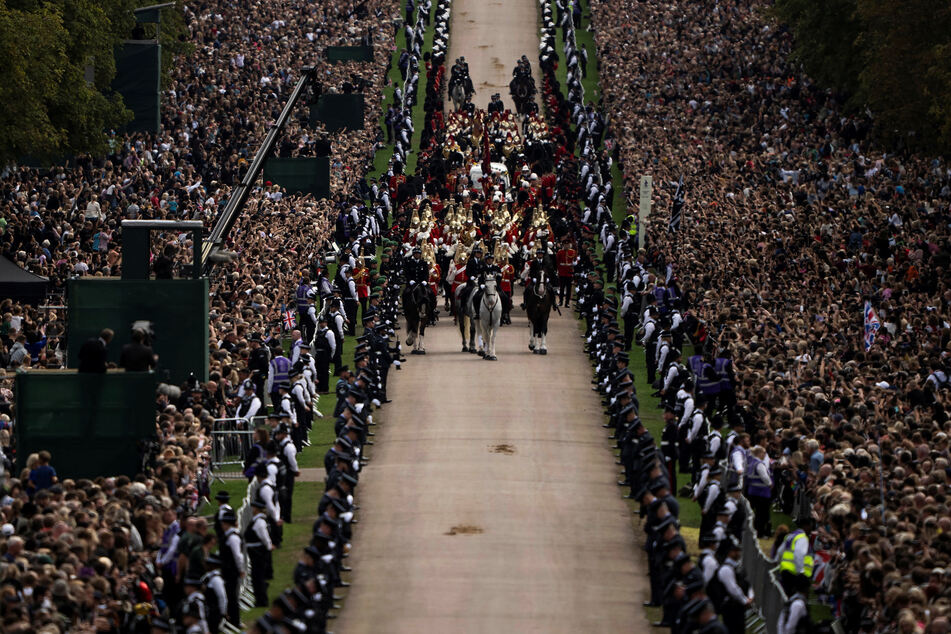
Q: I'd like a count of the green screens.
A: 6